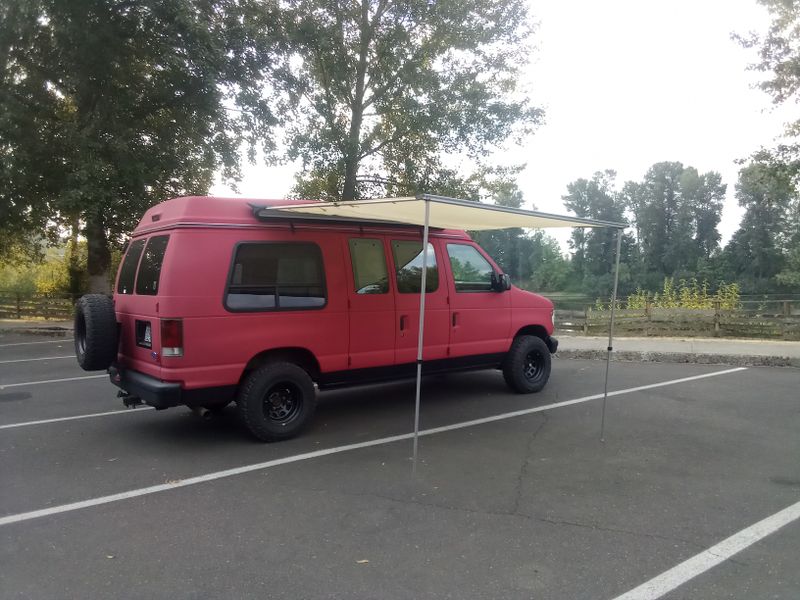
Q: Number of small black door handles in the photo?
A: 2